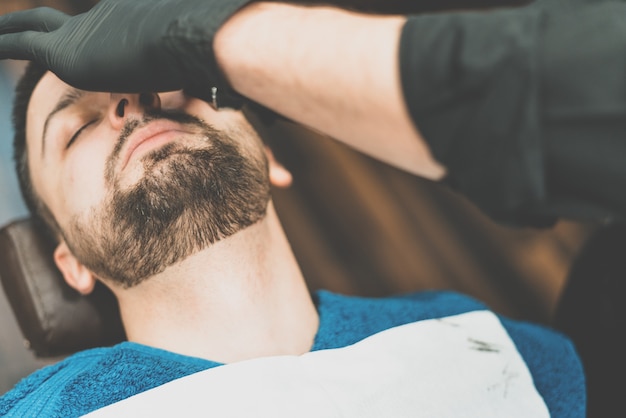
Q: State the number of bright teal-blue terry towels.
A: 1